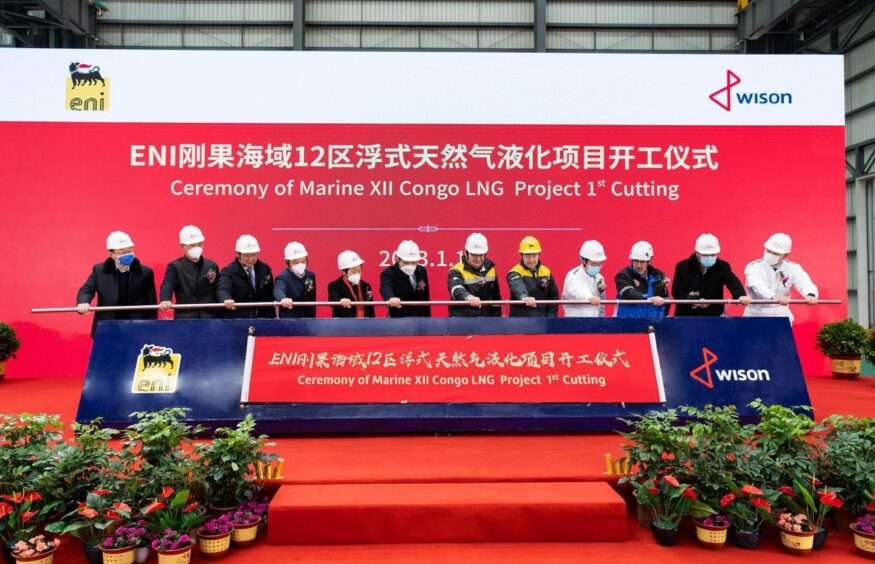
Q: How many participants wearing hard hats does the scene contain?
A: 12